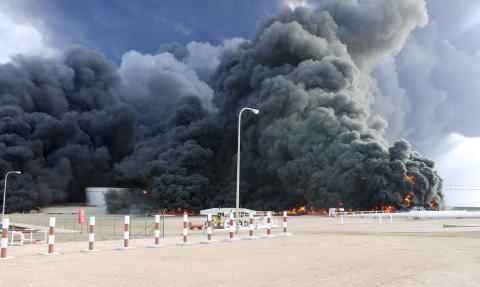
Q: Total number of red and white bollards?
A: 11